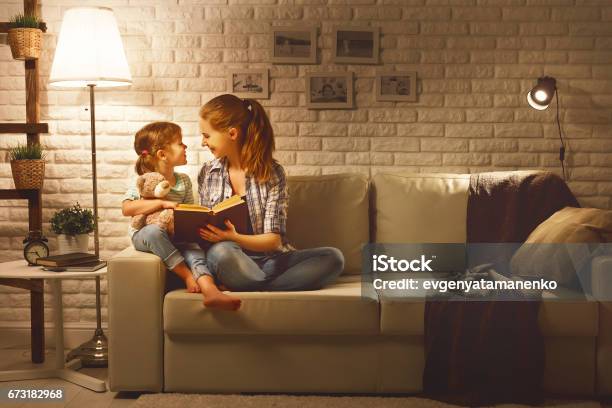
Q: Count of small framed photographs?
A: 5